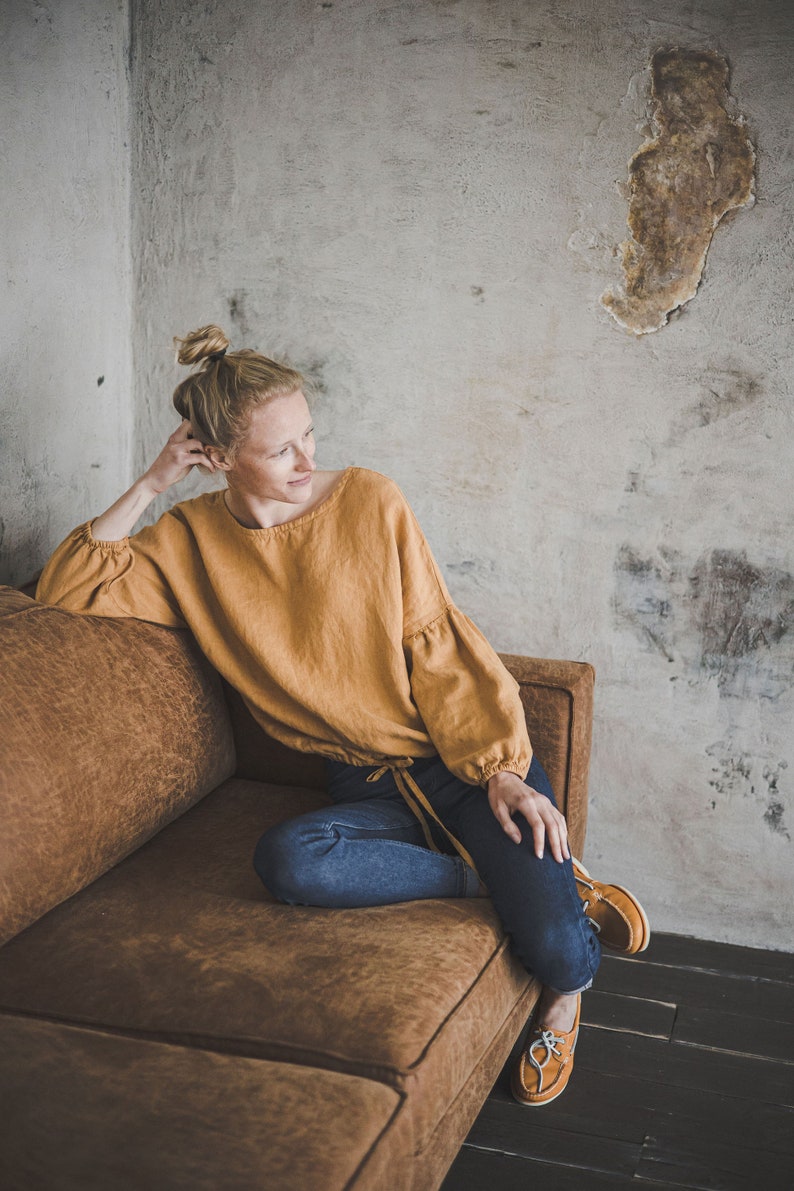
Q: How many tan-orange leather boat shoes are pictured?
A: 2